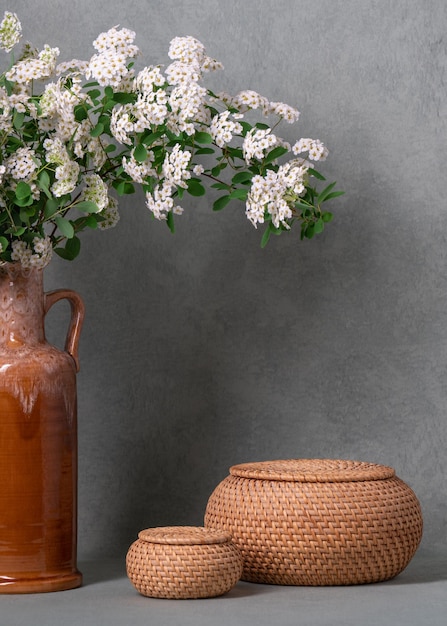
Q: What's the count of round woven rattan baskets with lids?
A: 2